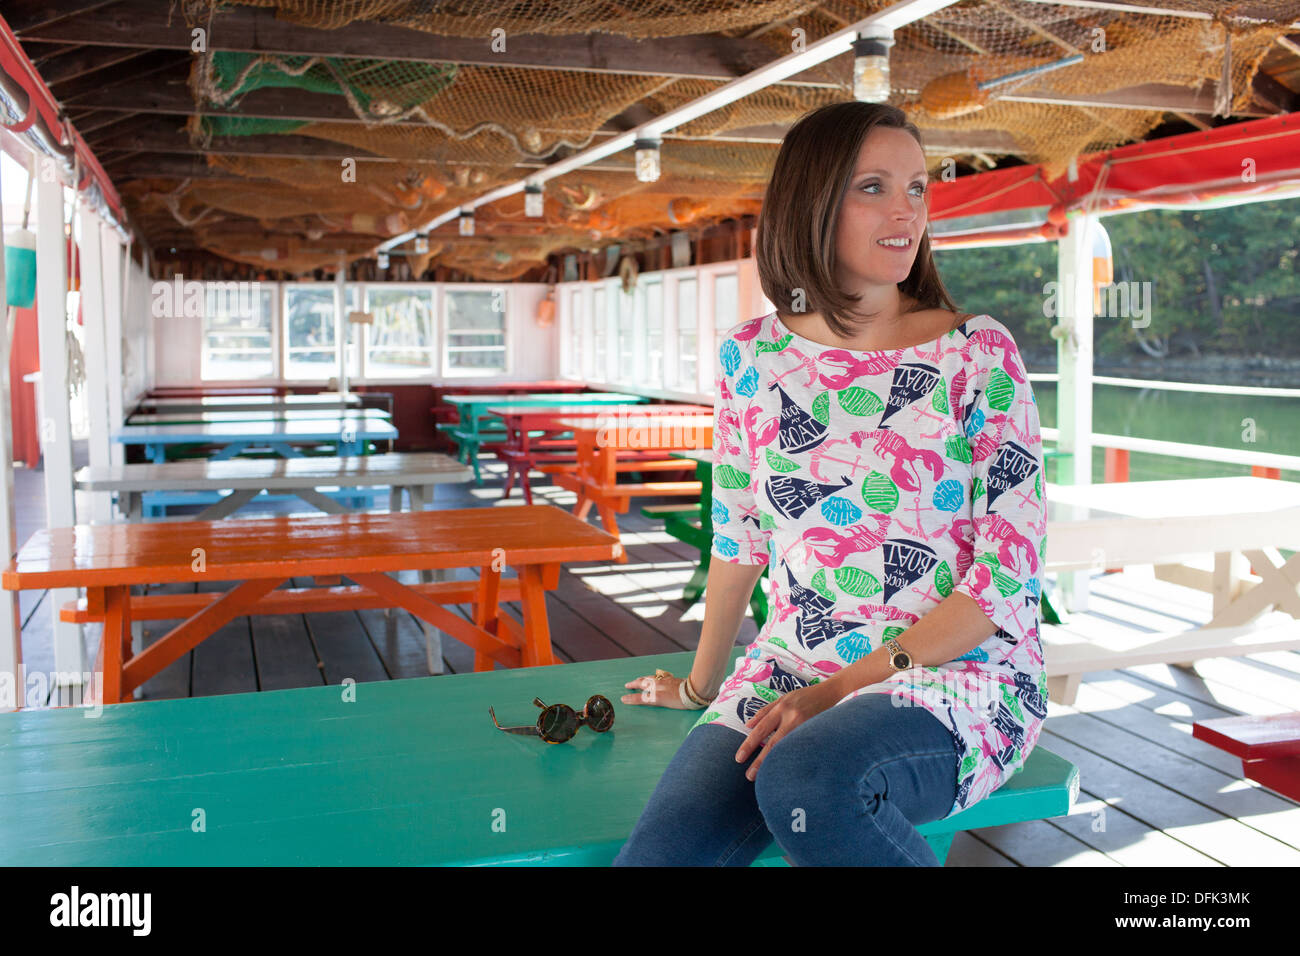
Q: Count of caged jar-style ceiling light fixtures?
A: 6